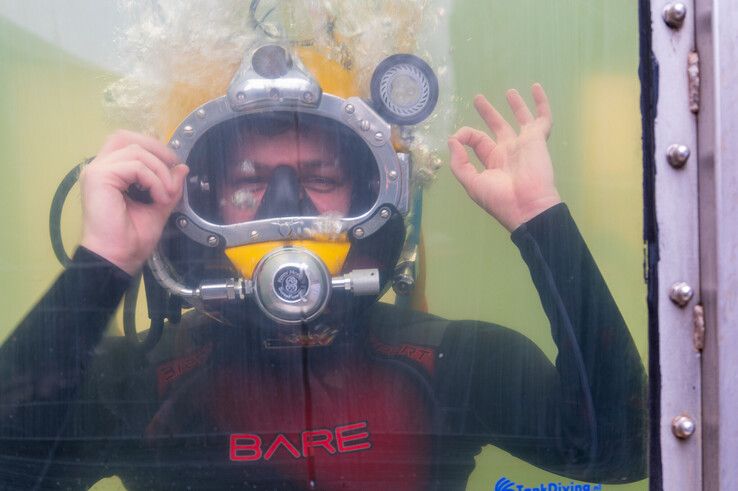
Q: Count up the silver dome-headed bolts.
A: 4